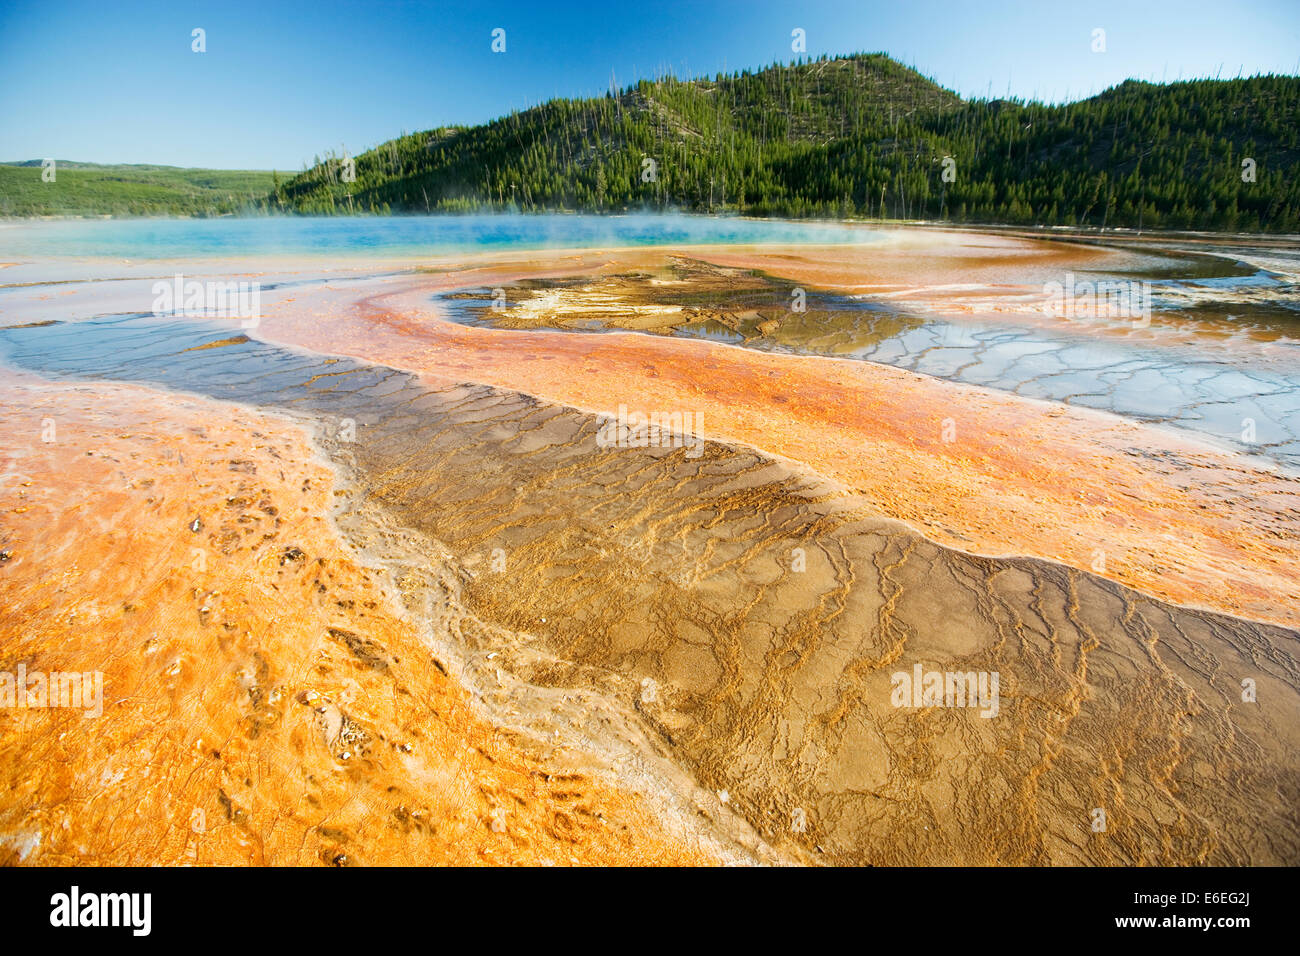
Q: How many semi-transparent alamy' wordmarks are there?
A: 5